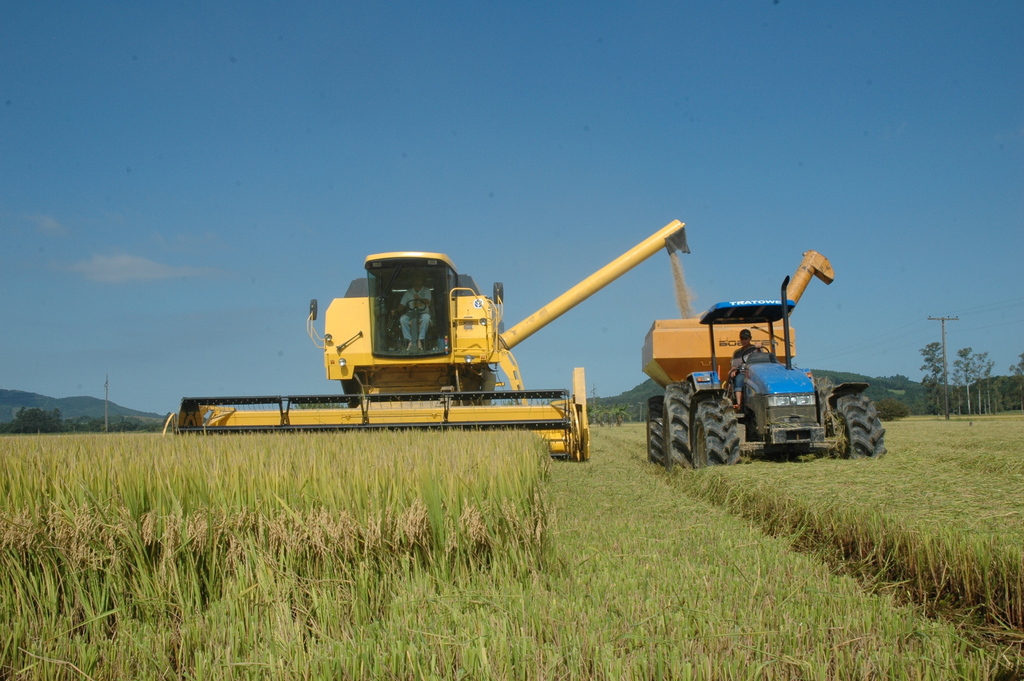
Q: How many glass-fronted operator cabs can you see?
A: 1